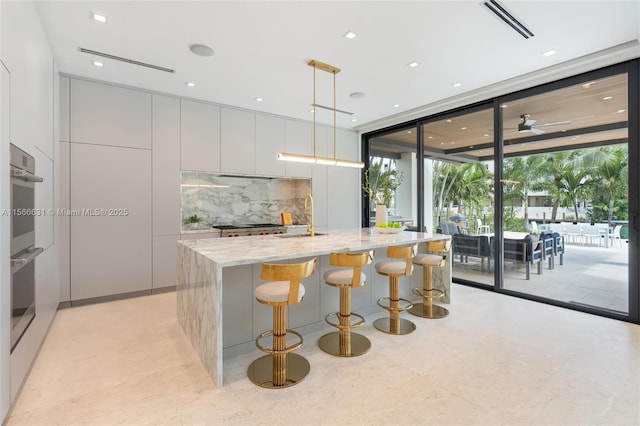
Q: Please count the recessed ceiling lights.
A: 11